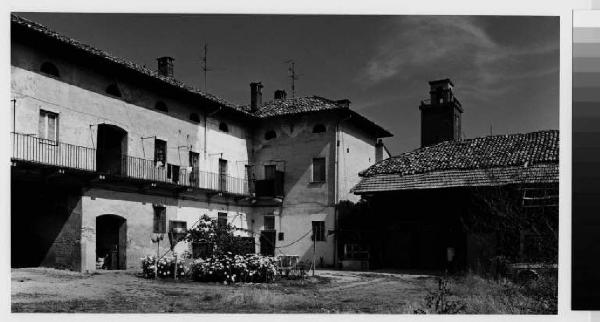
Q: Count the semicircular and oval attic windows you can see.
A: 7